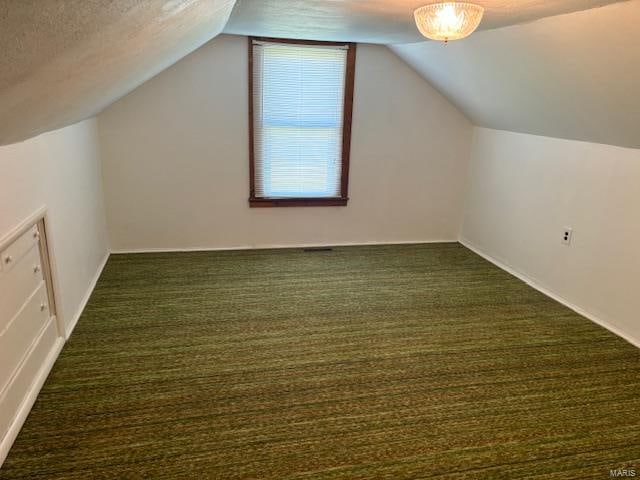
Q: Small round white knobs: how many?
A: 4